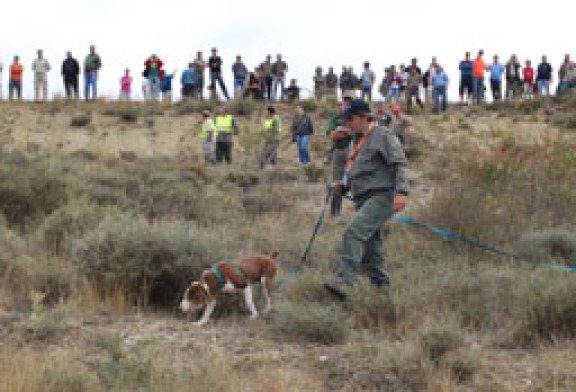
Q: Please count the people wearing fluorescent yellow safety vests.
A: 3